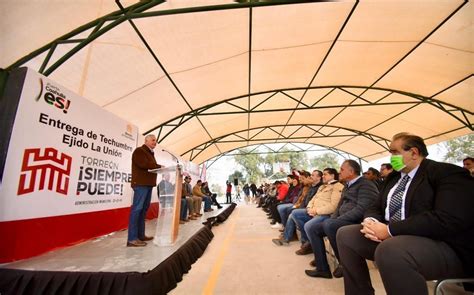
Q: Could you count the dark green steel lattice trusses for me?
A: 4